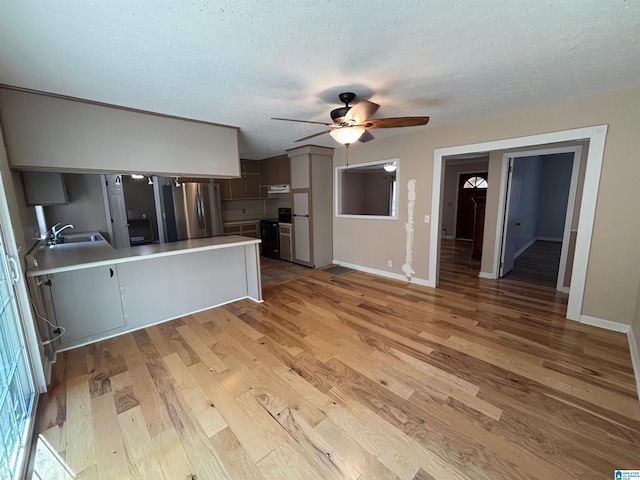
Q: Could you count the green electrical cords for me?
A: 0